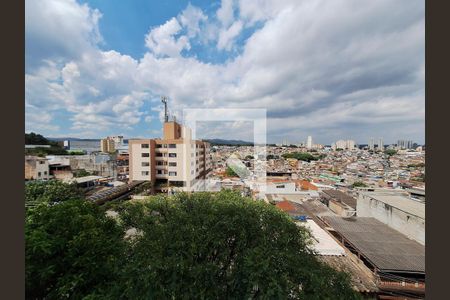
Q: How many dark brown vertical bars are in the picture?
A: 2